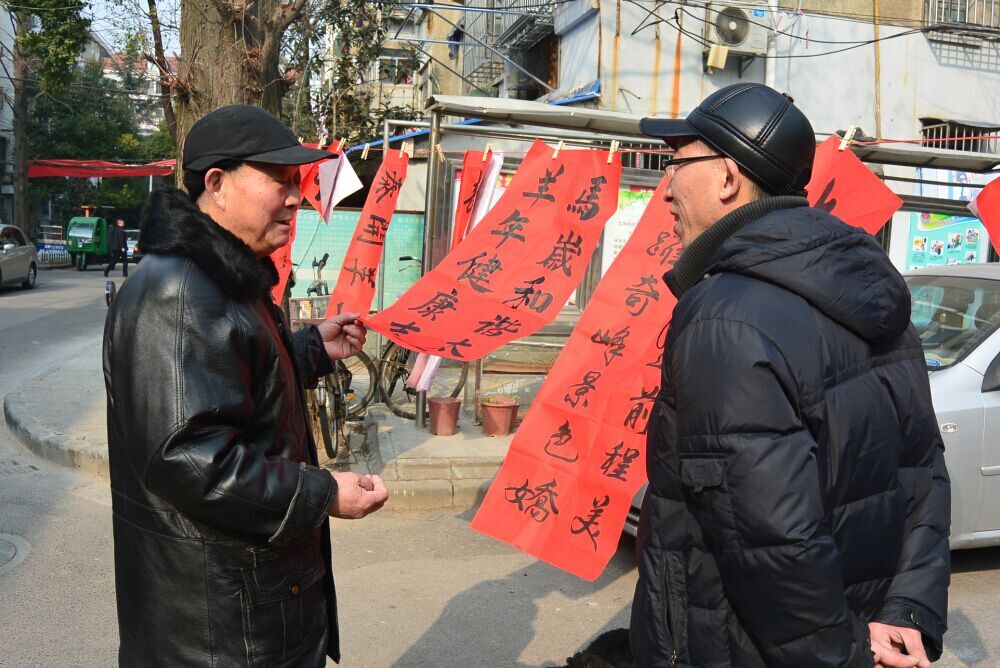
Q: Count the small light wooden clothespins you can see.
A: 10